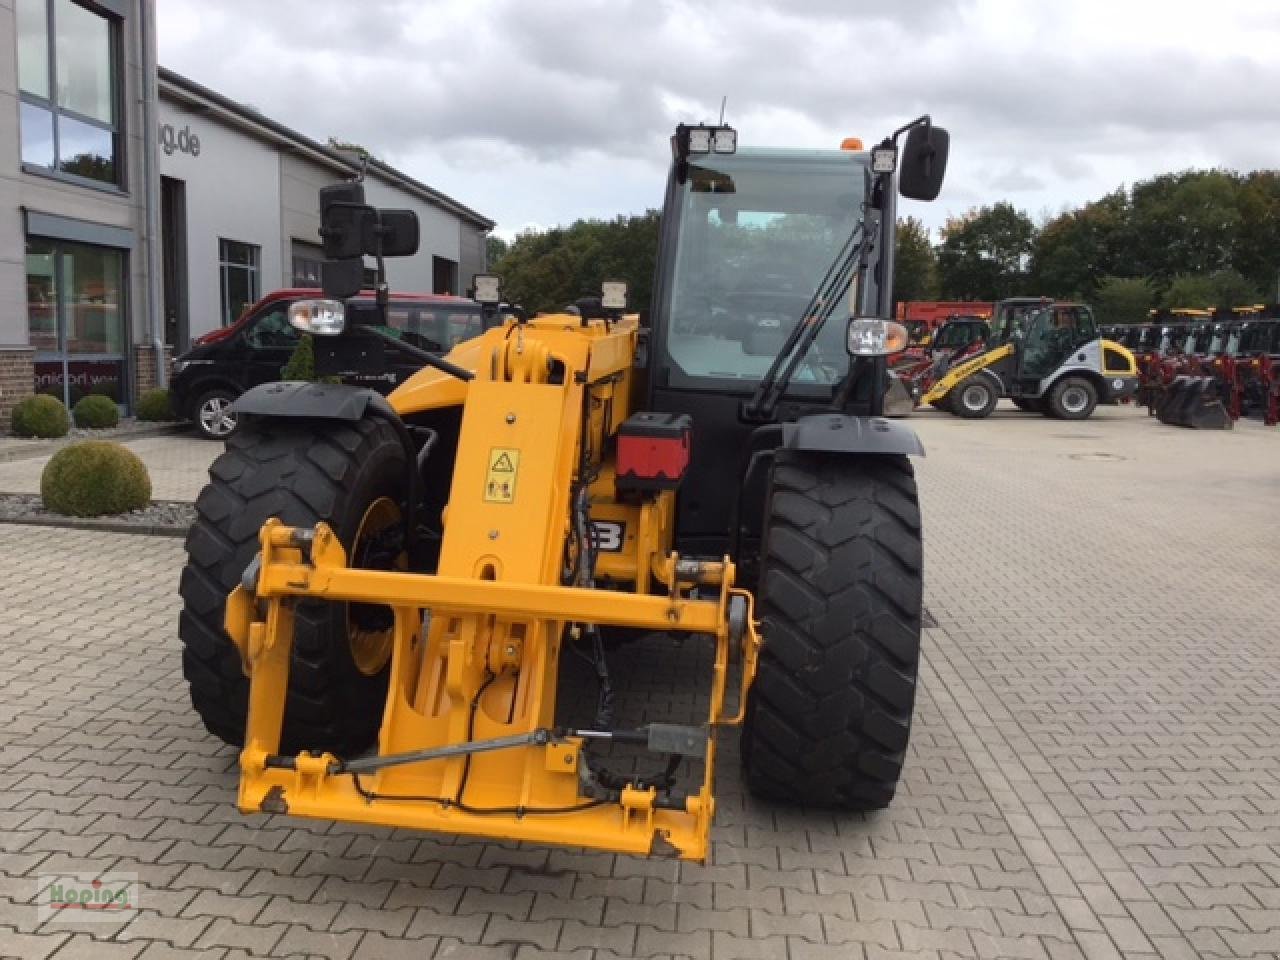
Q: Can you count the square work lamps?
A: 5